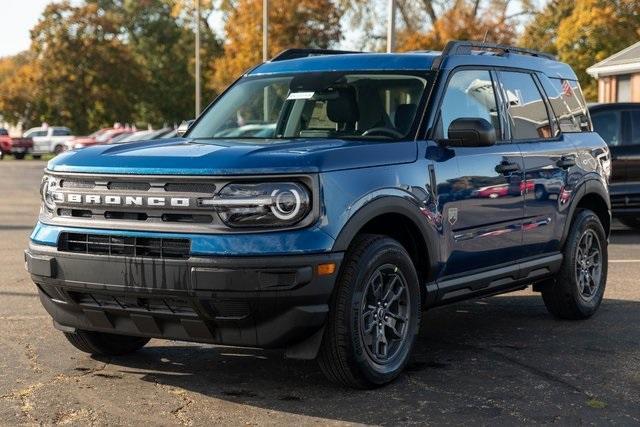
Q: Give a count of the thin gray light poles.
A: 3